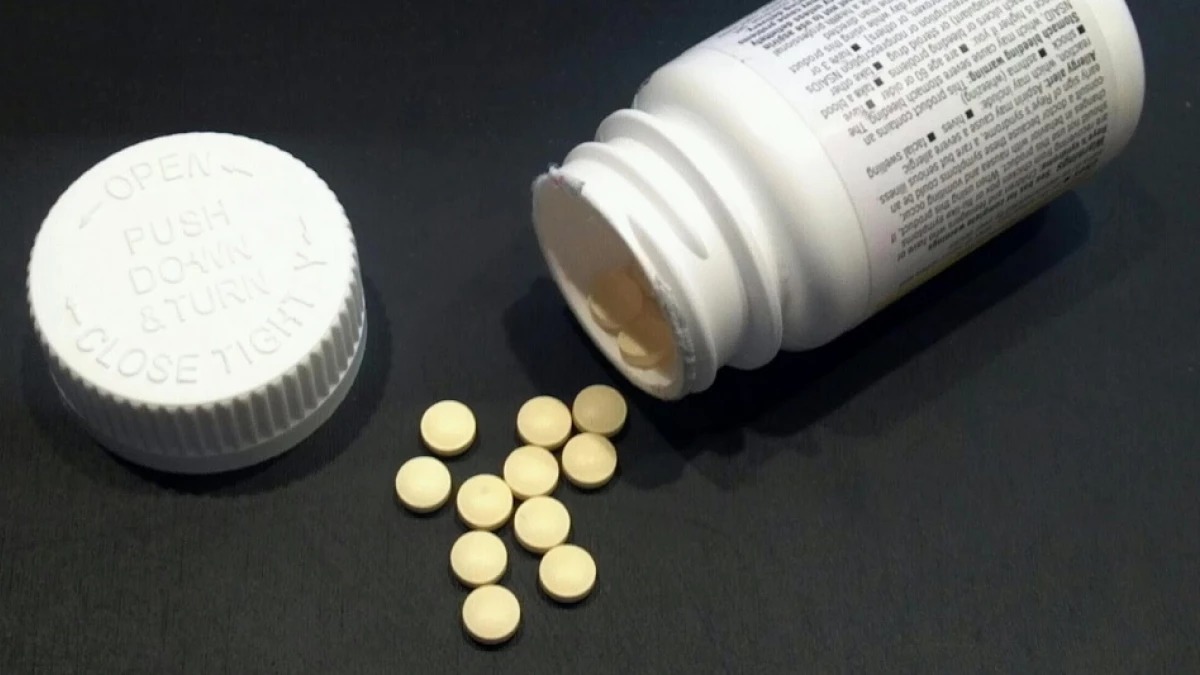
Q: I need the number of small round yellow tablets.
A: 11